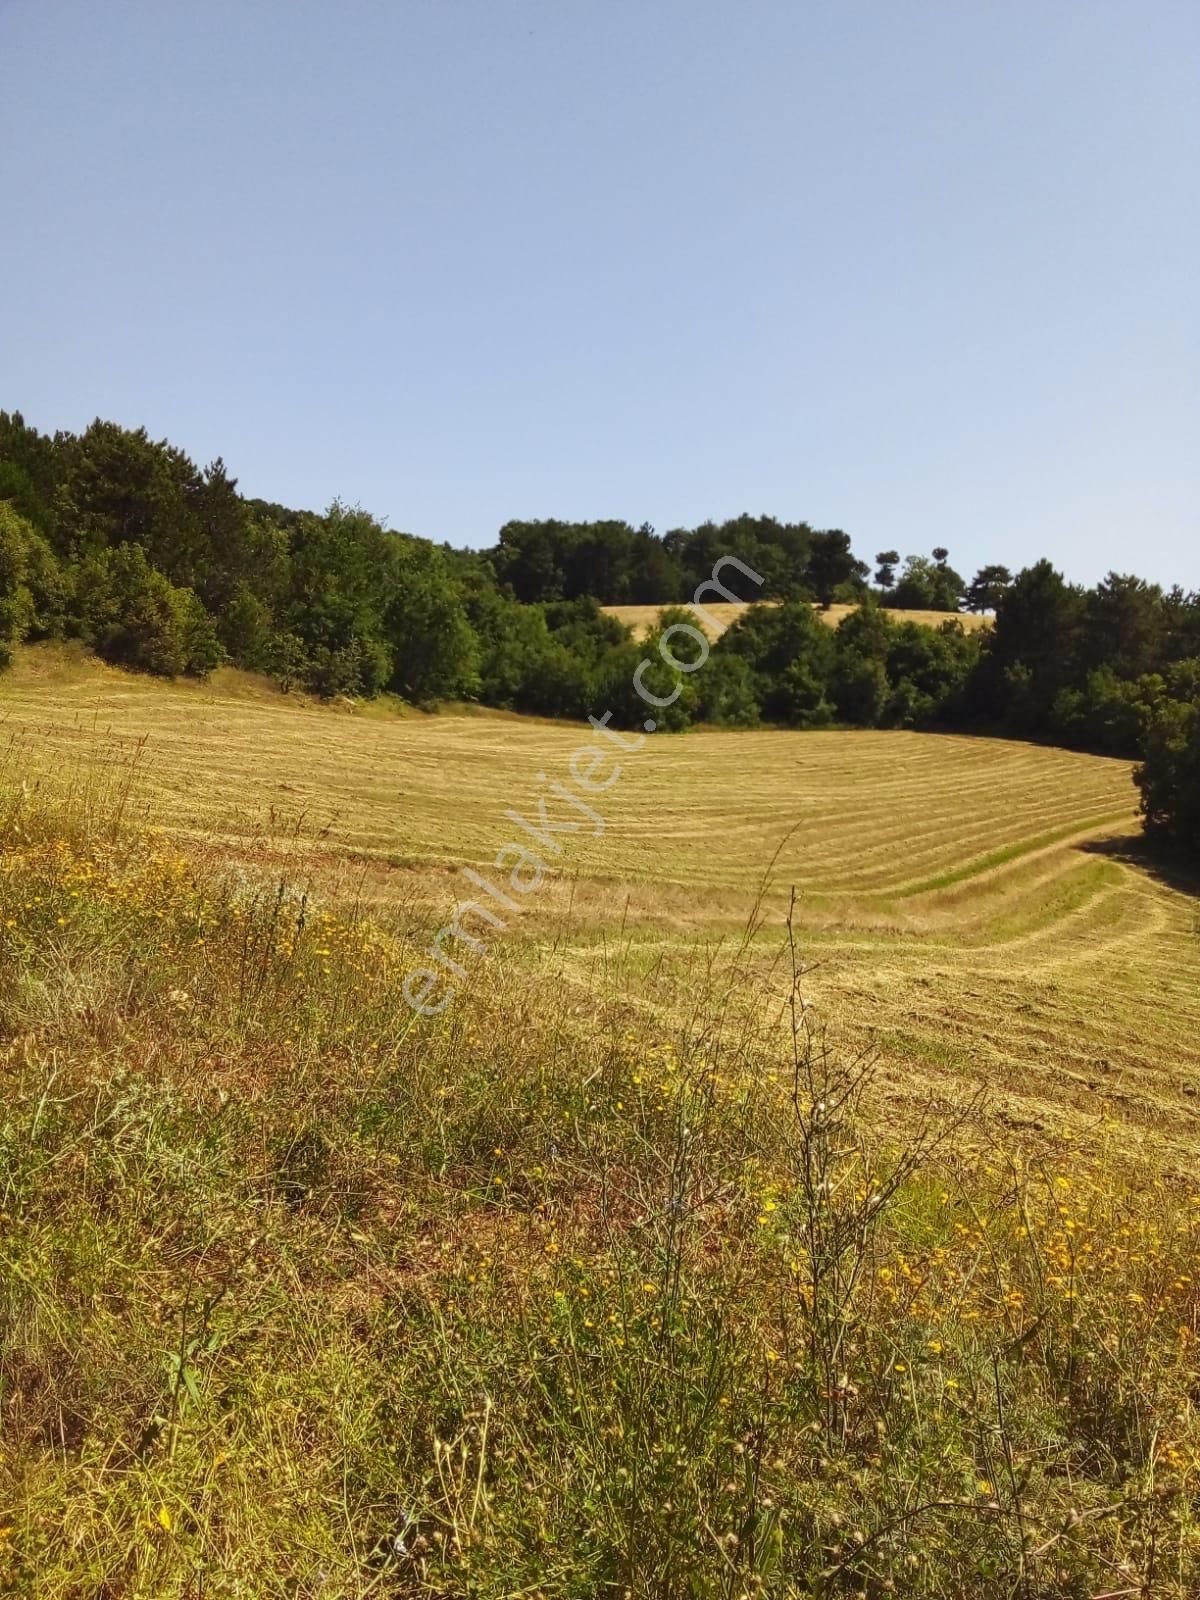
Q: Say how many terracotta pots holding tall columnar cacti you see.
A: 0